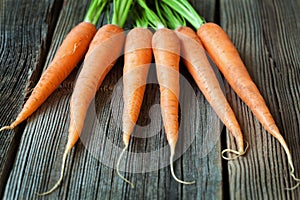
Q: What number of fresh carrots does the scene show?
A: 6